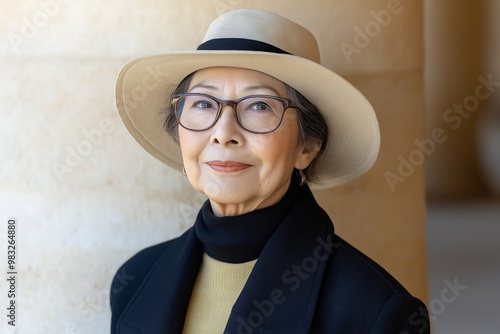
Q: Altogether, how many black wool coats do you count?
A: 1